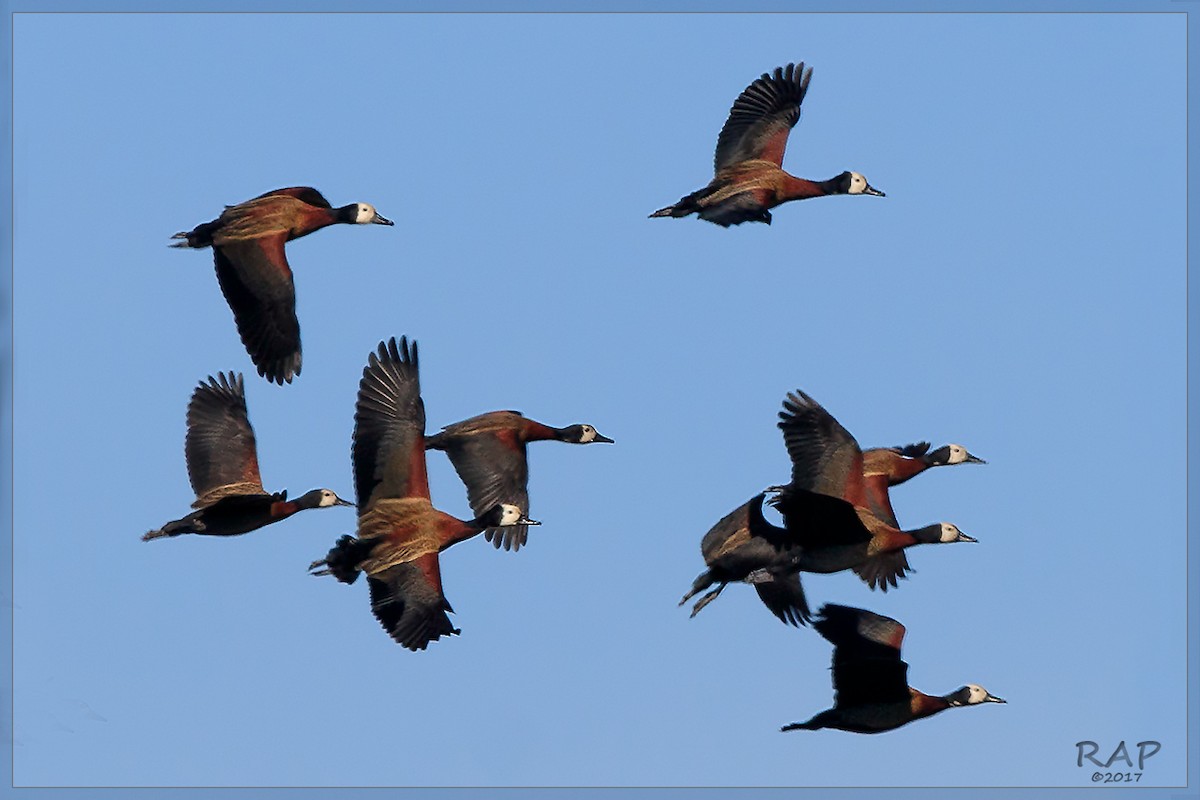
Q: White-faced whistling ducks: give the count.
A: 9